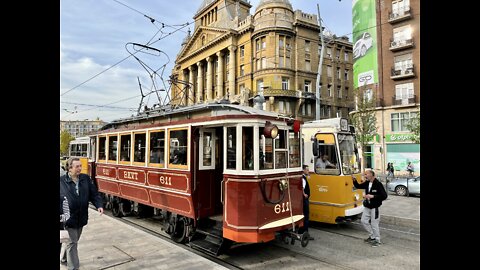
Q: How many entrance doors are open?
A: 1